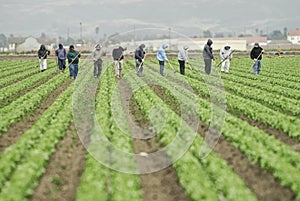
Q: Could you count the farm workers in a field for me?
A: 11